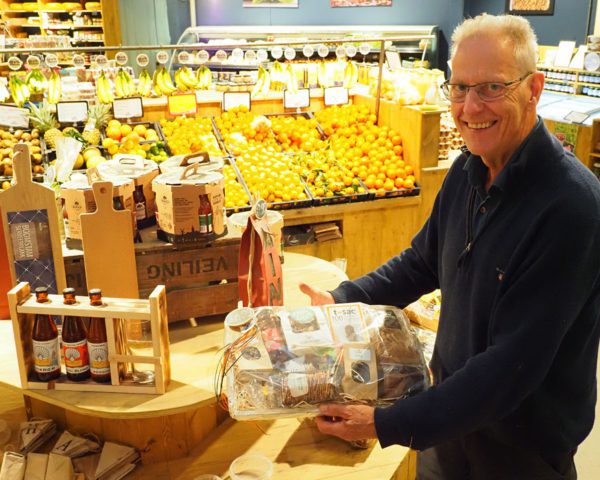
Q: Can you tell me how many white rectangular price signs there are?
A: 6